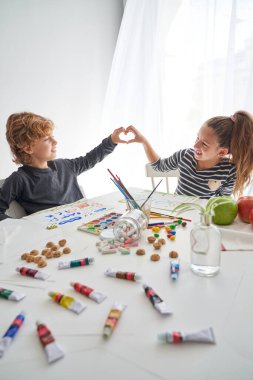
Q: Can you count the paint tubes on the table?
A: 12